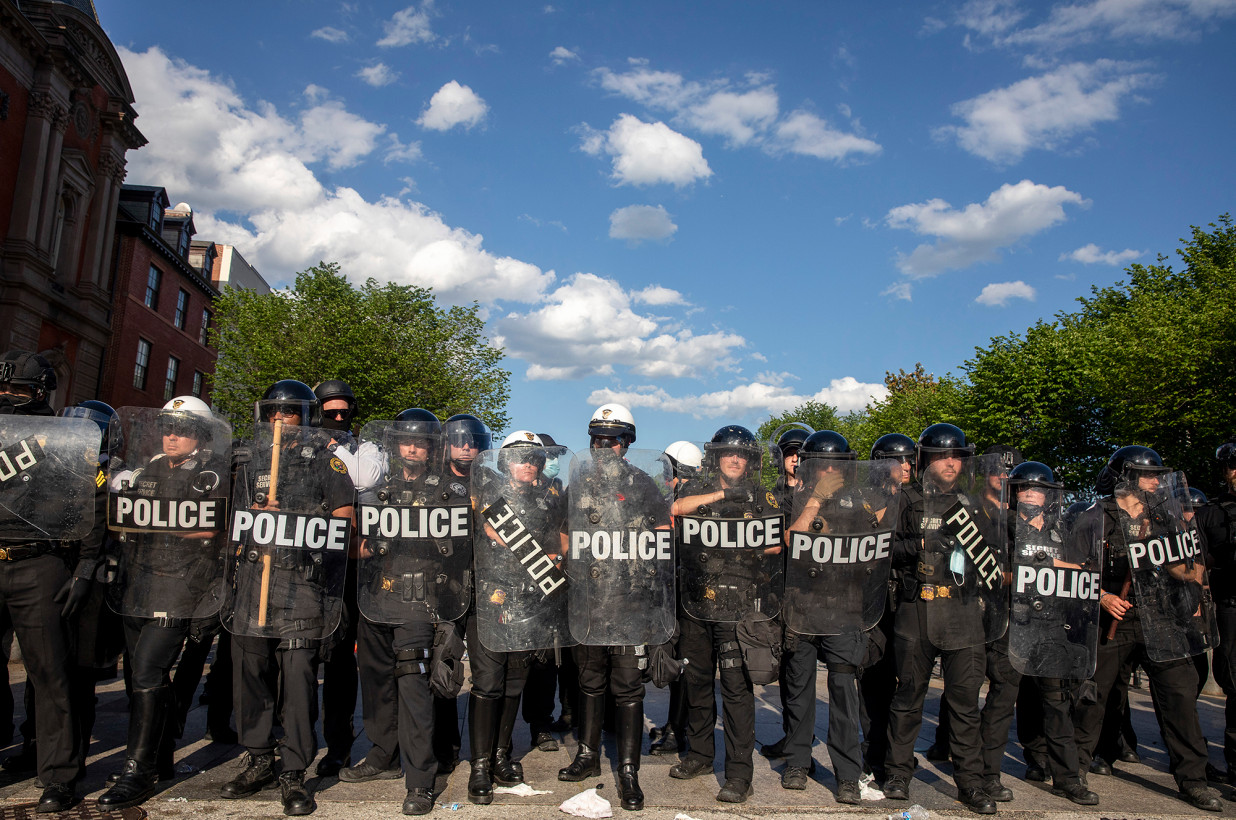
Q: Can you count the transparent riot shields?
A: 11